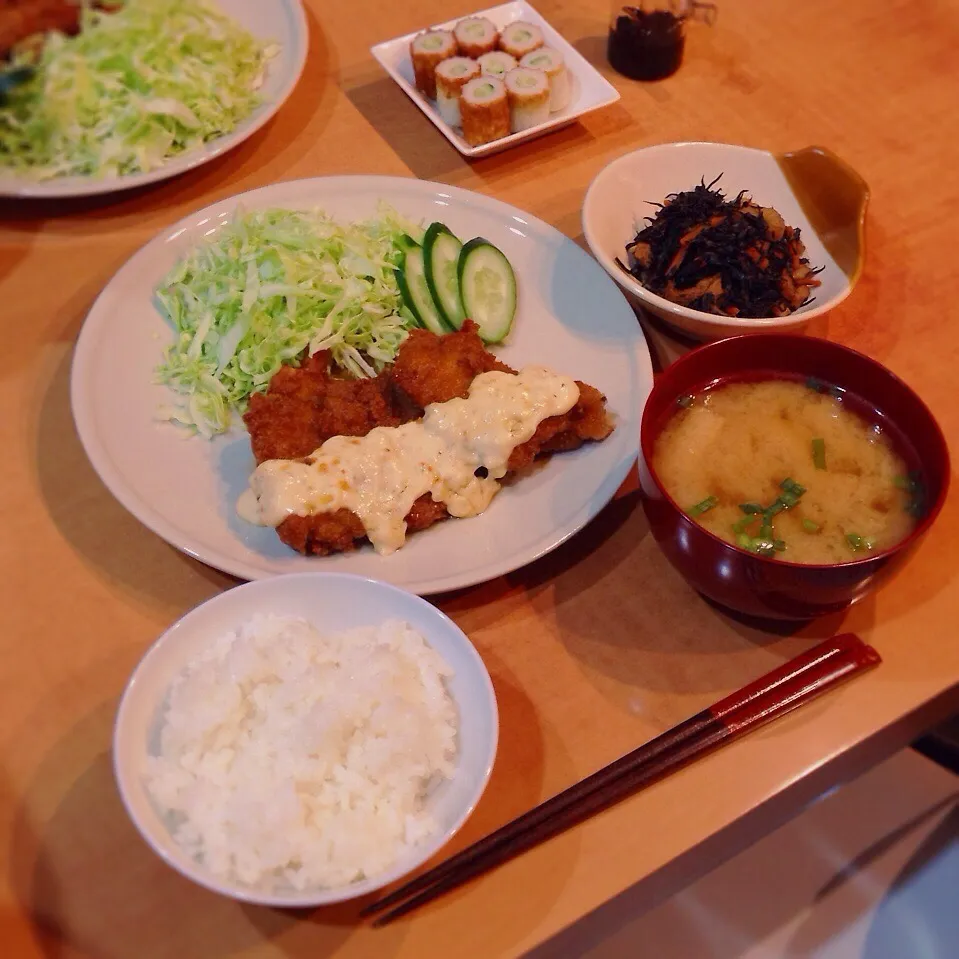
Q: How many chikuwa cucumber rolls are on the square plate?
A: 8